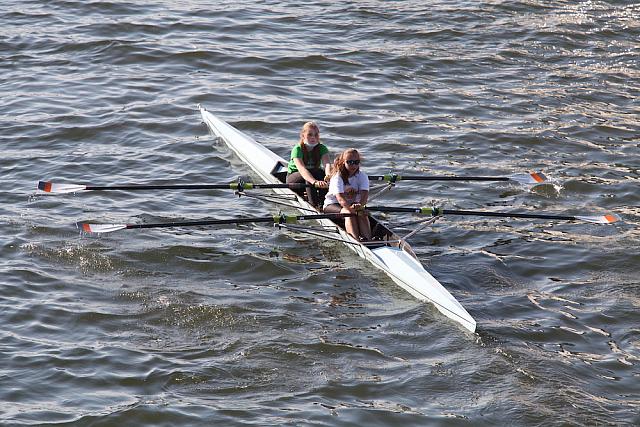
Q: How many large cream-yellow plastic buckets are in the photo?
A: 0